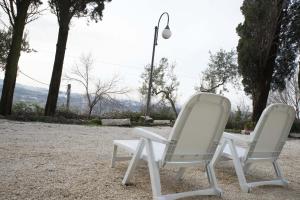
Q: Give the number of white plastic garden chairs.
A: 2